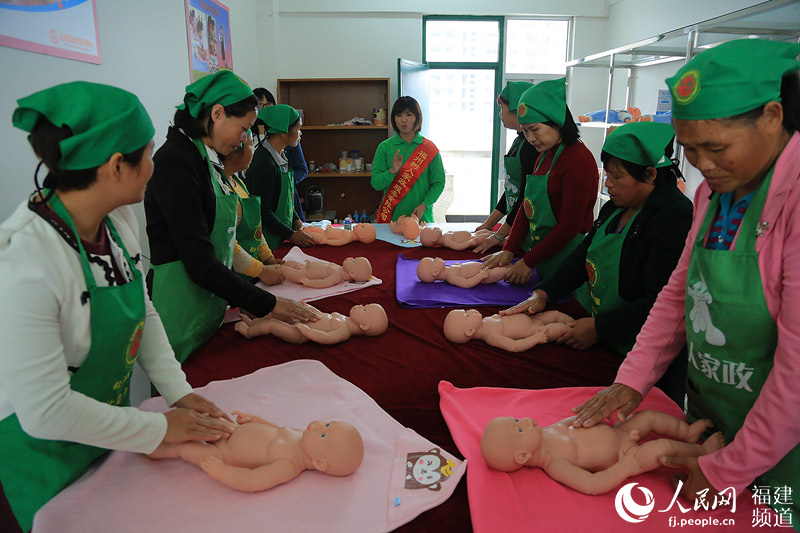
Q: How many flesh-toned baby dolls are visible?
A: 9